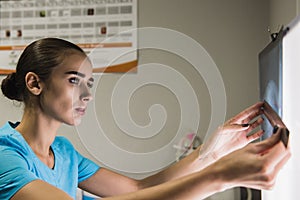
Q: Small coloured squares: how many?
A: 5